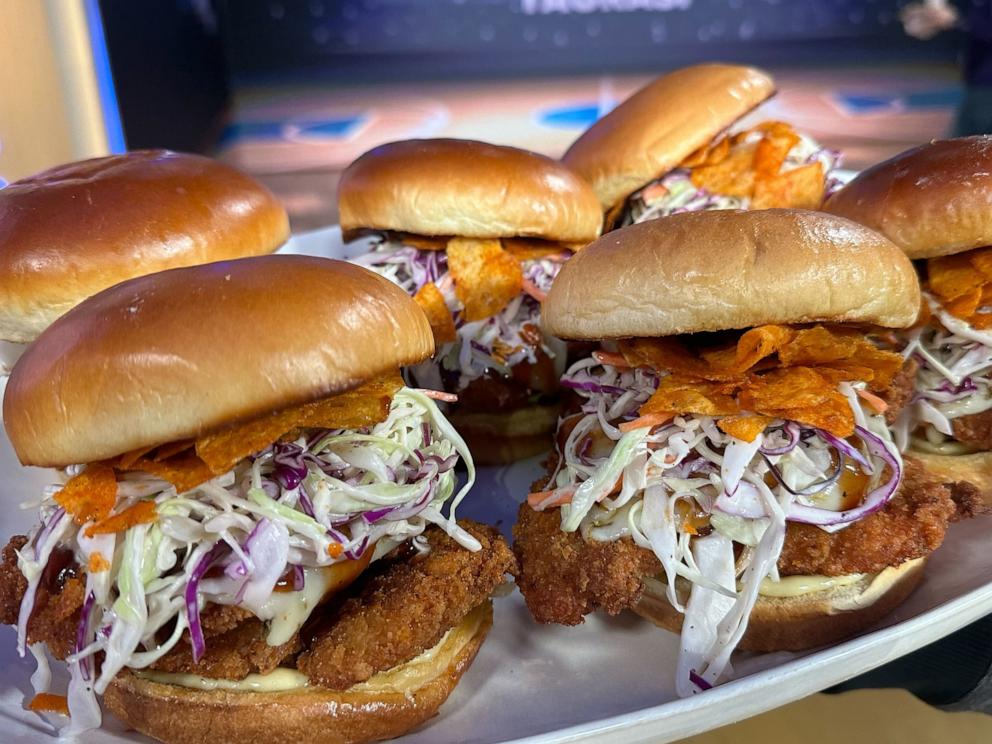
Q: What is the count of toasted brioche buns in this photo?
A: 6